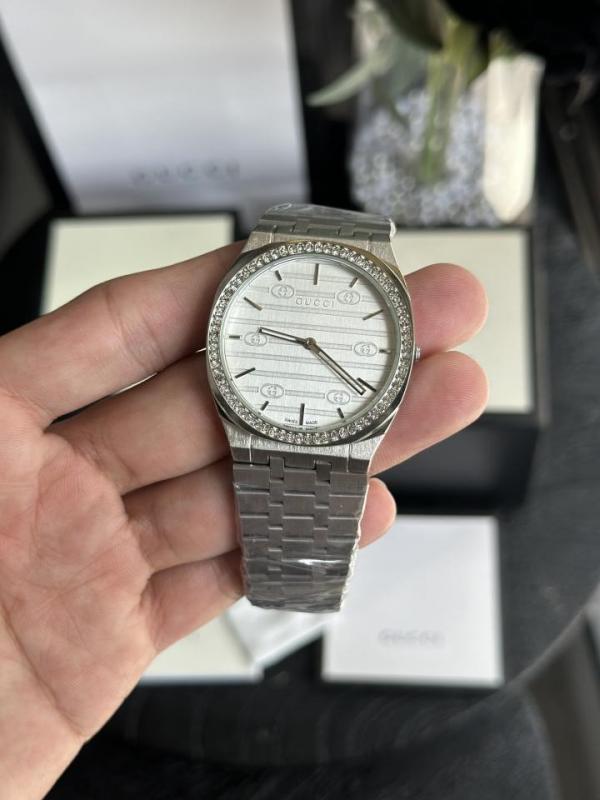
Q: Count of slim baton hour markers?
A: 12